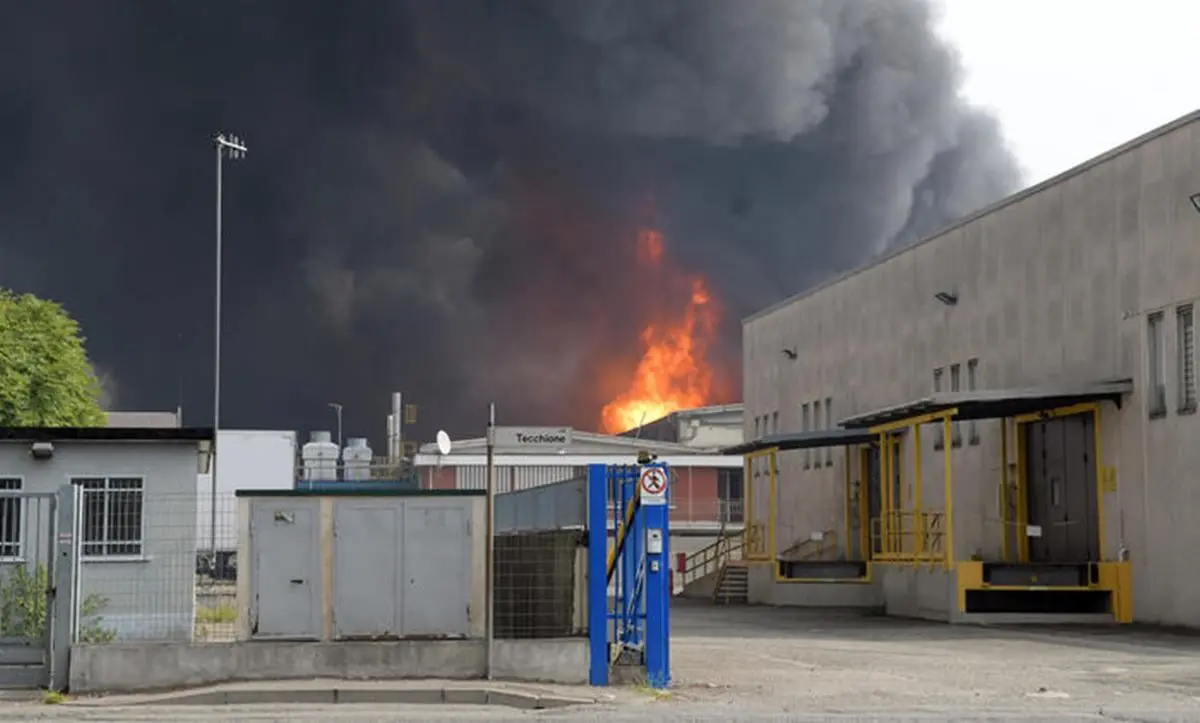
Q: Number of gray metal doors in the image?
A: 3